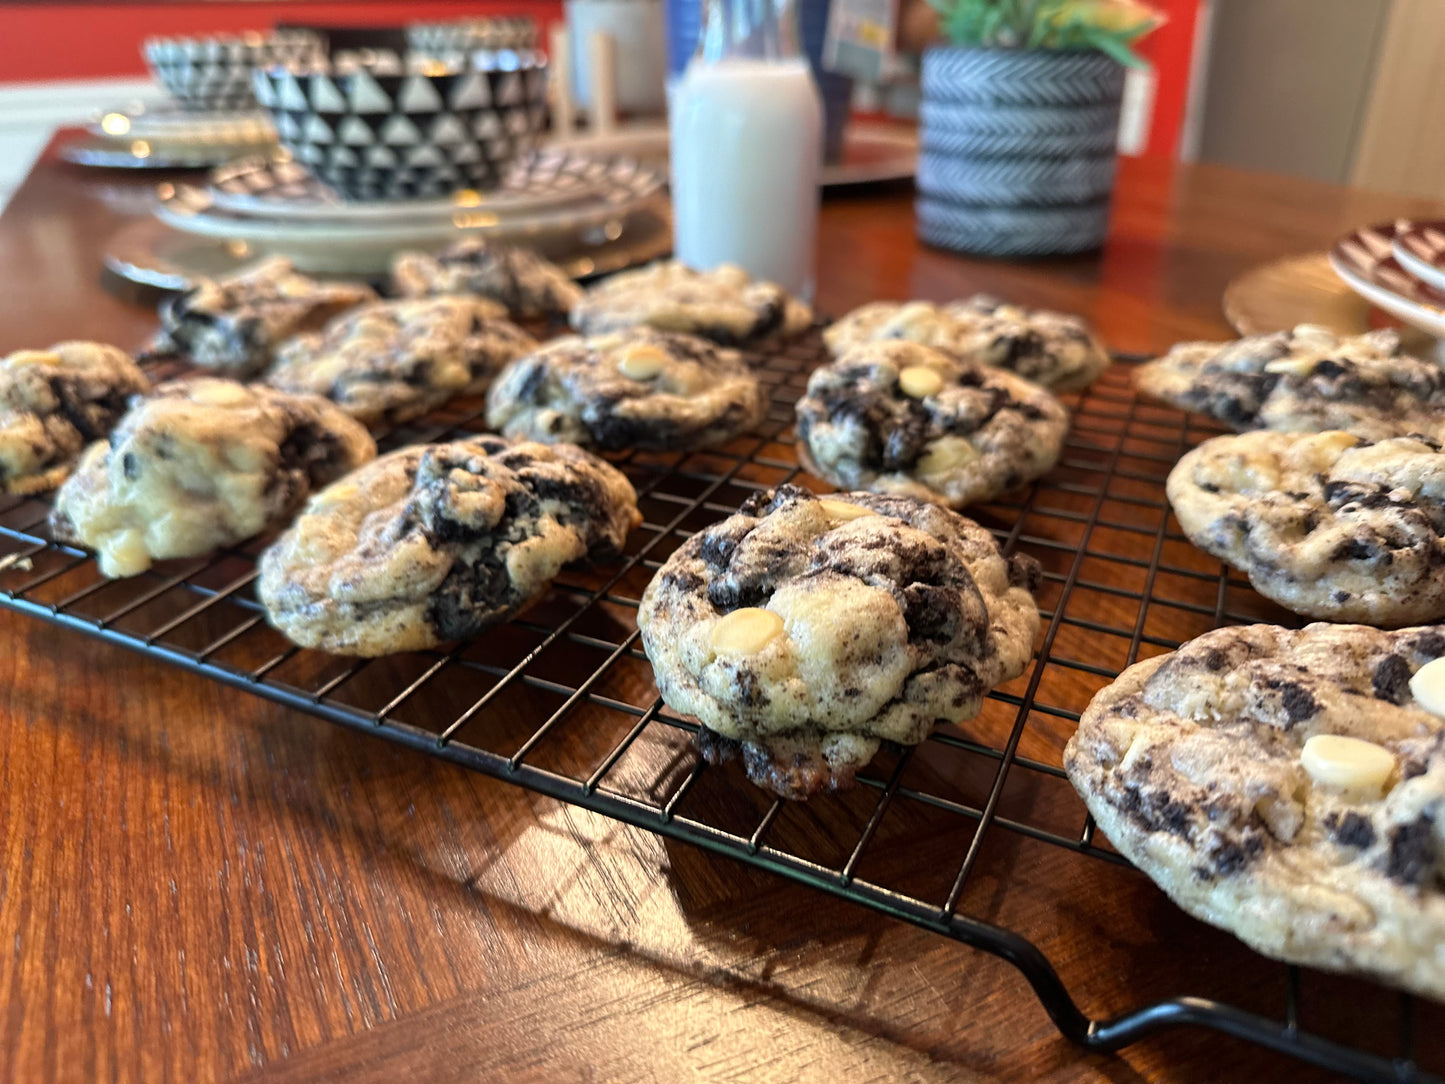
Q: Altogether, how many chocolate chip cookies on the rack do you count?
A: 14